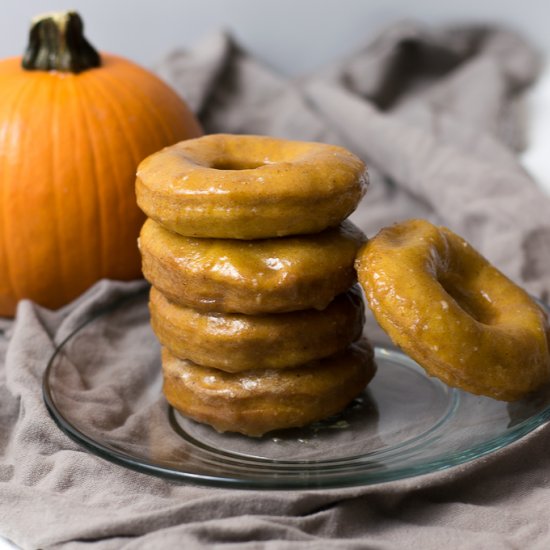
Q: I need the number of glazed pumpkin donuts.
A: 5